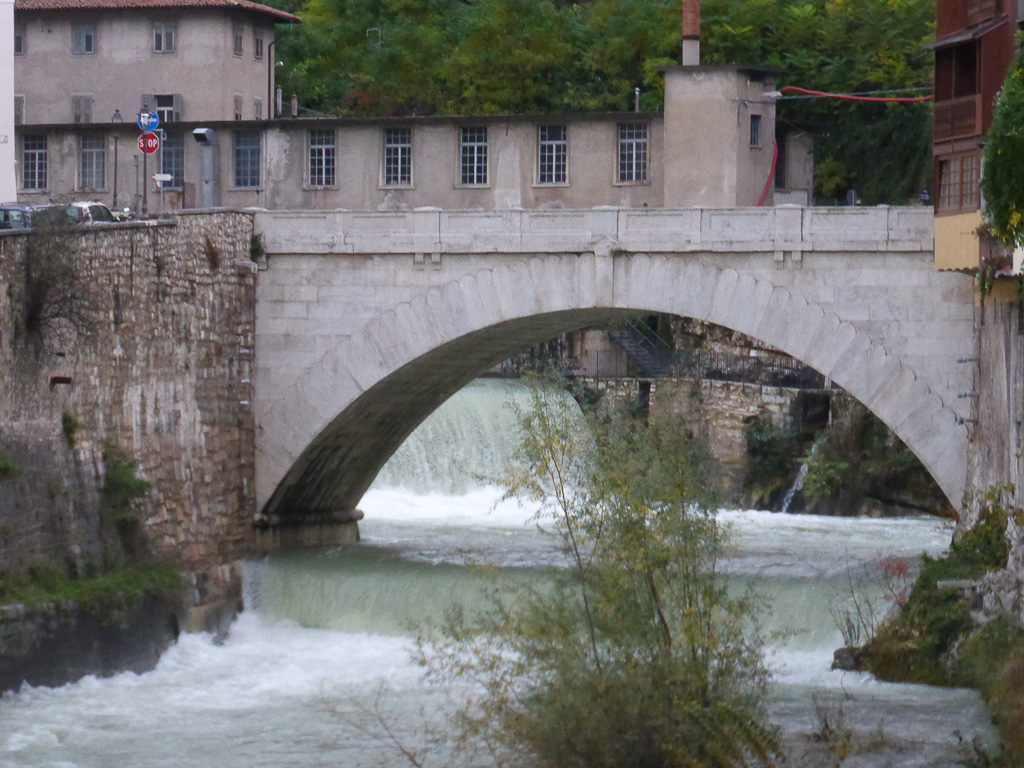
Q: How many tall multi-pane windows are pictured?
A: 9